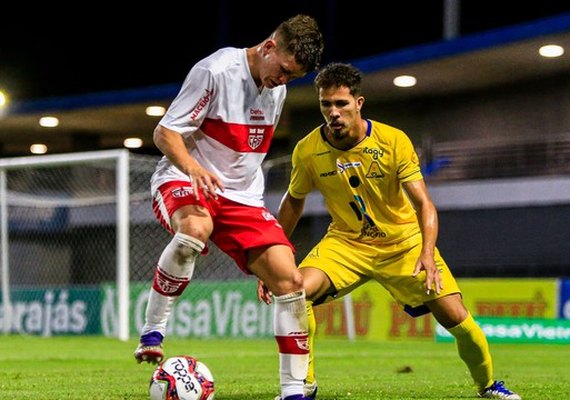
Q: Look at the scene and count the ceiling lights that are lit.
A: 6